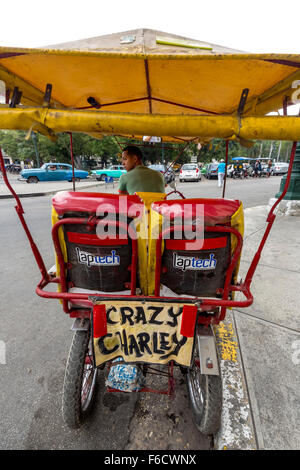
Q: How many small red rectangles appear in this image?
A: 2